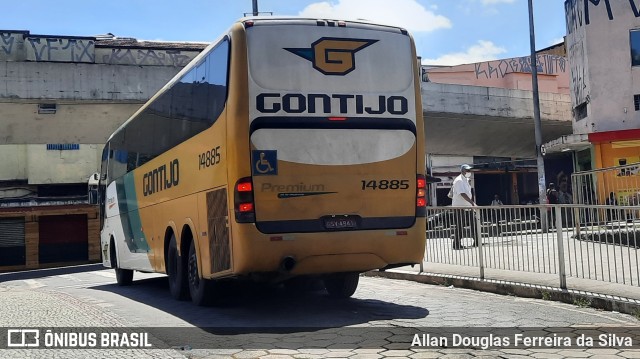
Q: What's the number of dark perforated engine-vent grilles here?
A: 1